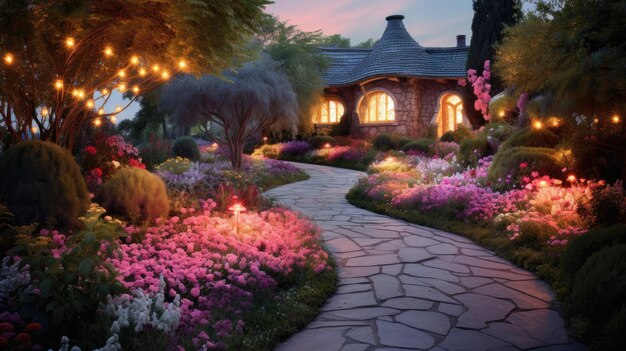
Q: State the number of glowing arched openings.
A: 3